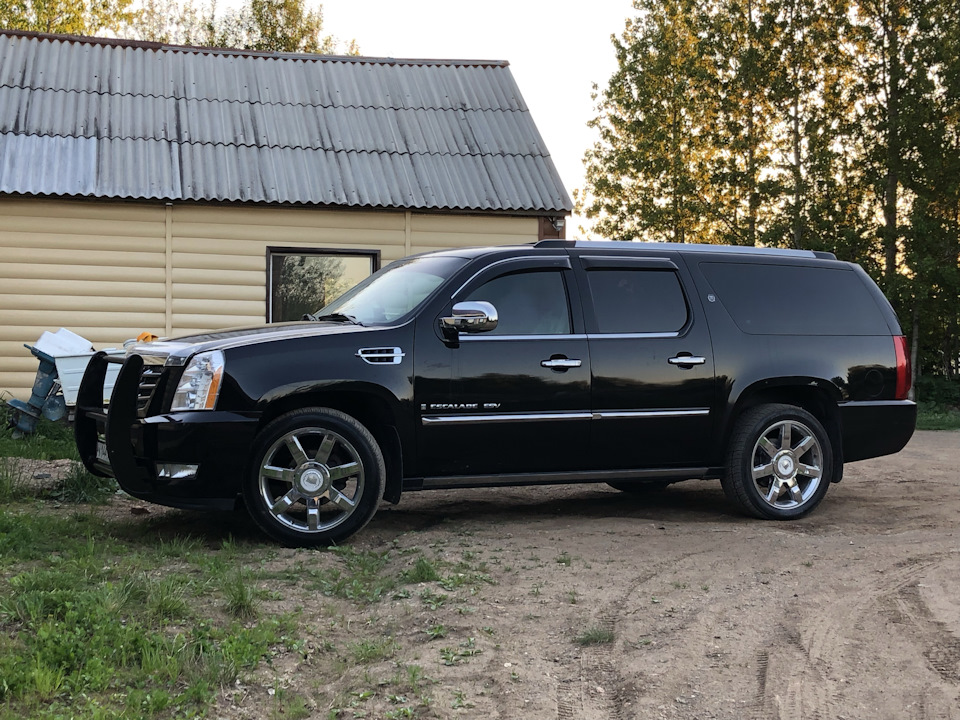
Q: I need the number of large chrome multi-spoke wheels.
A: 2